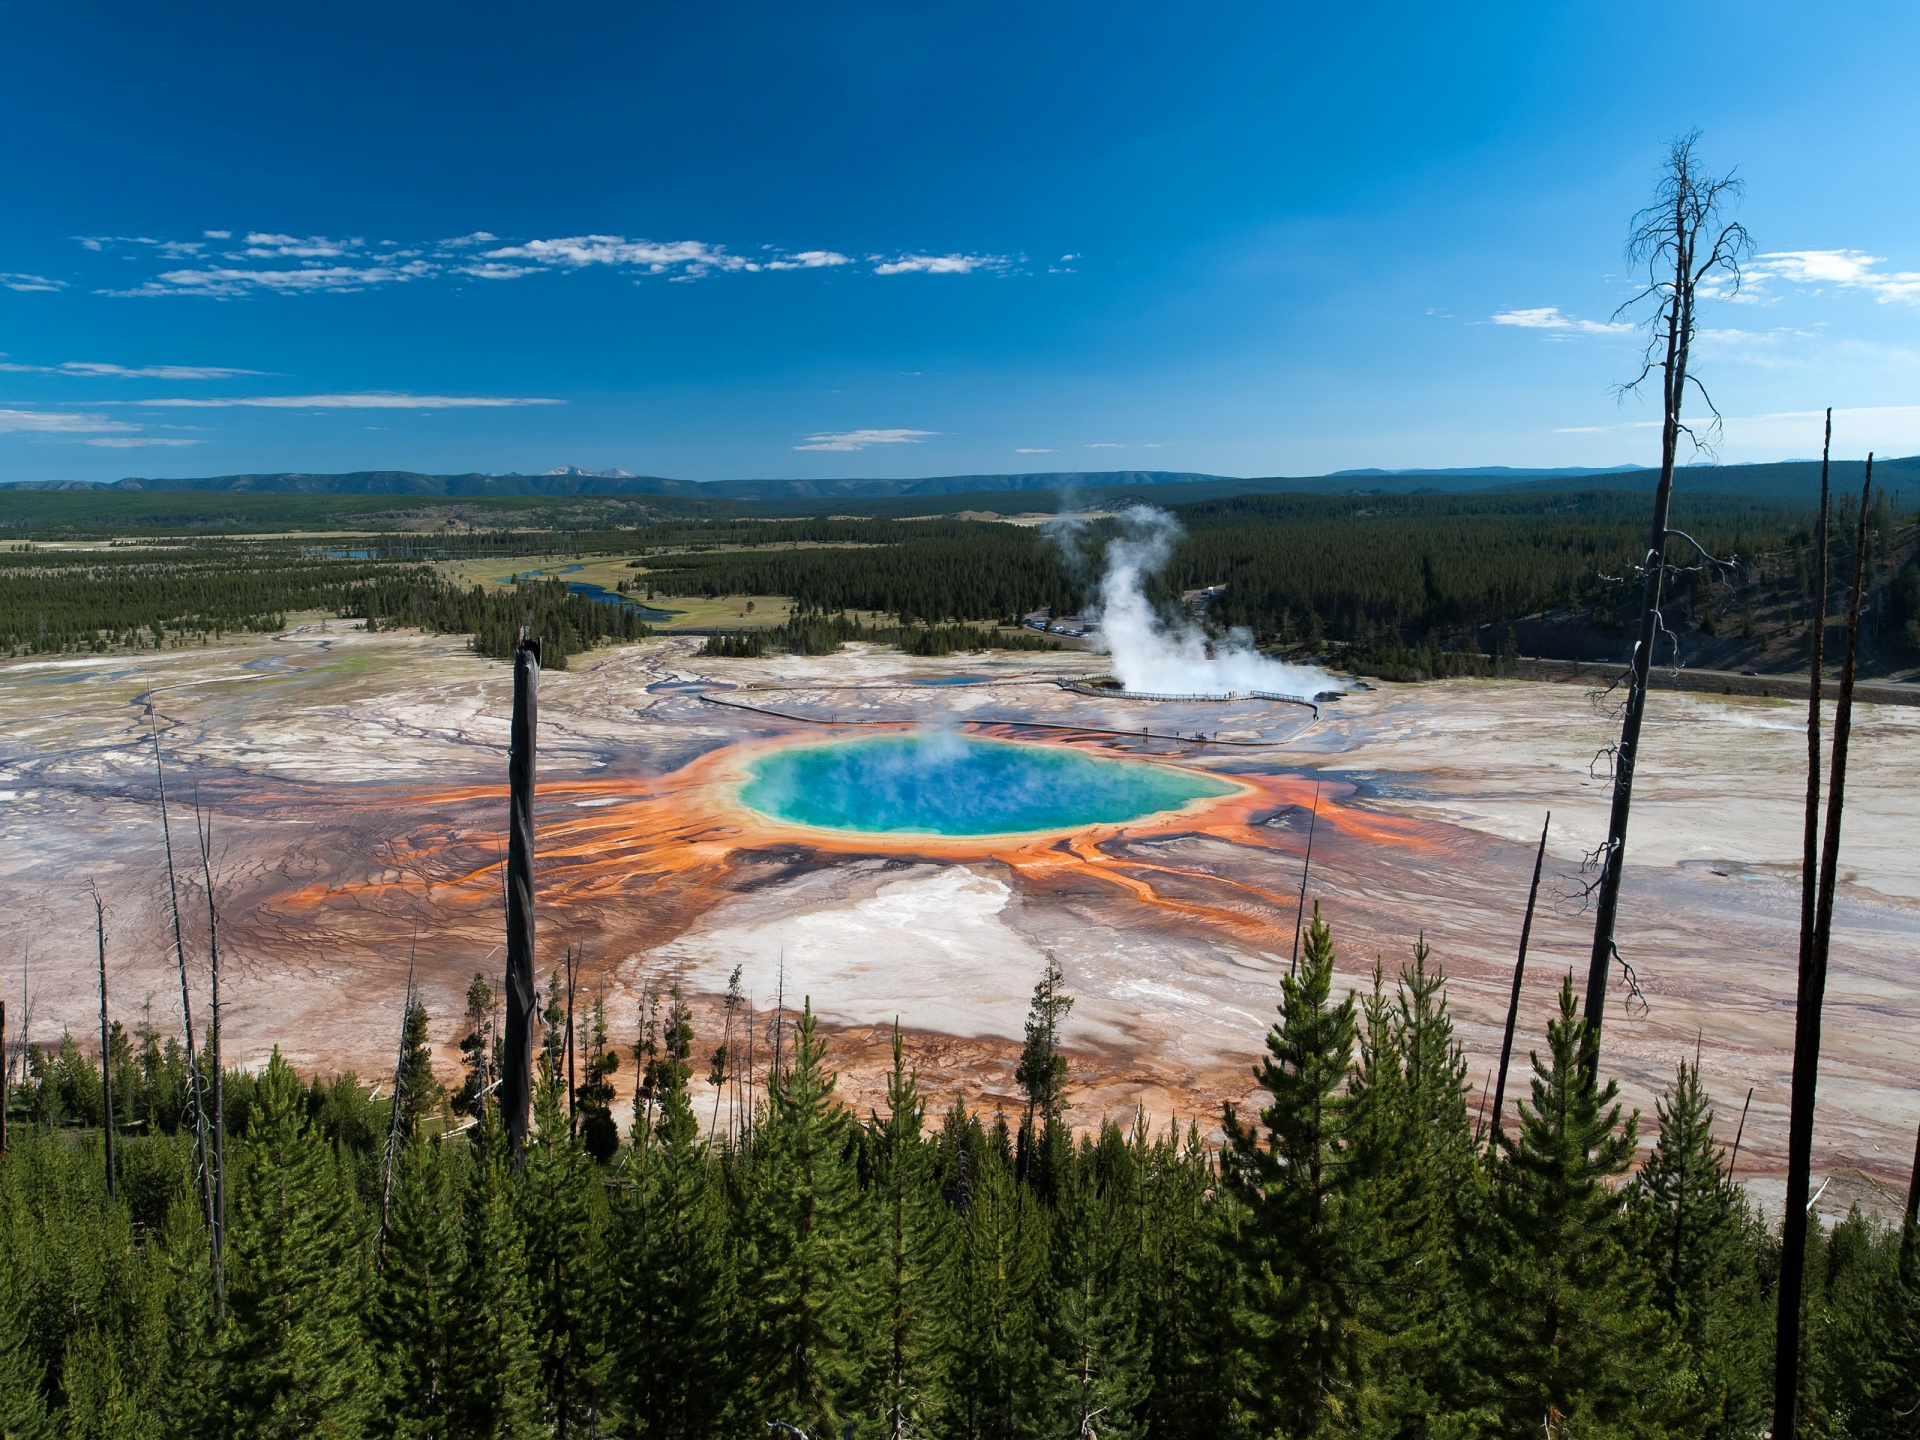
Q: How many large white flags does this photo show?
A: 0